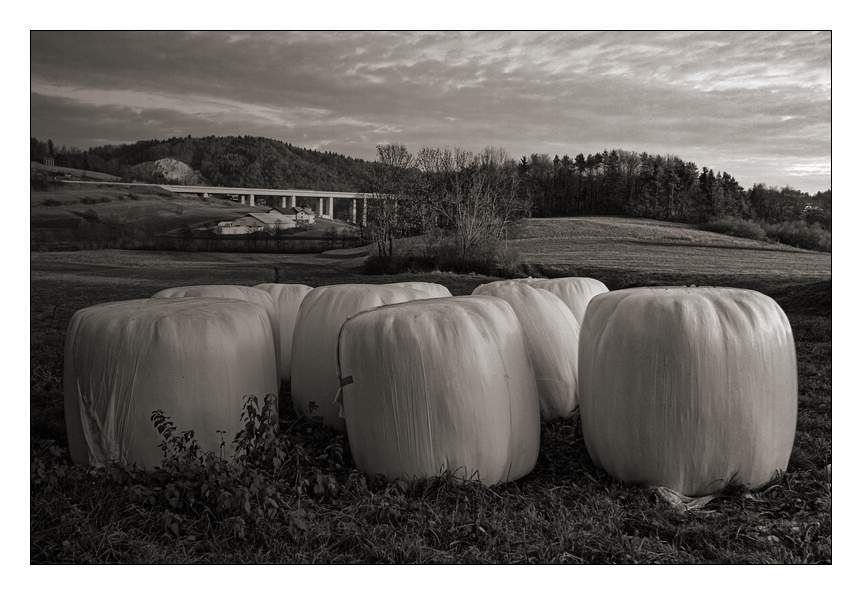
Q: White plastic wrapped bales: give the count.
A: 8